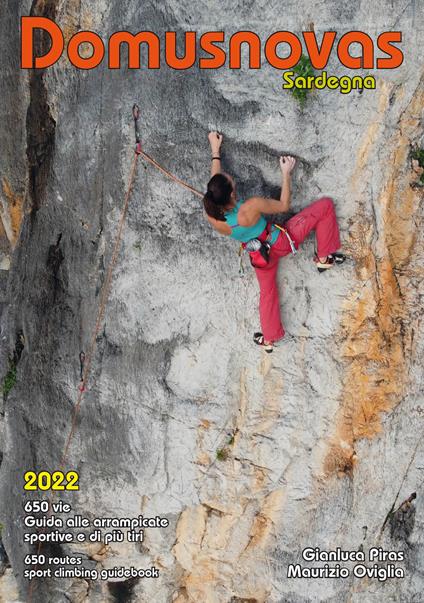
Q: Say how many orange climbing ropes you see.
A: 1